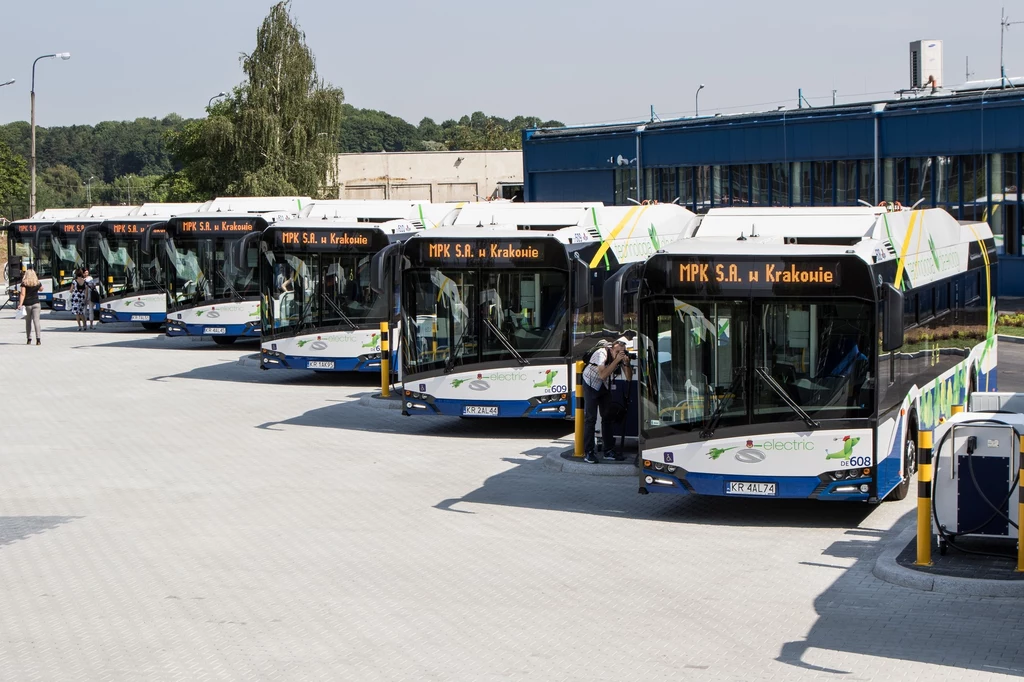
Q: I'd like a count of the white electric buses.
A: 7